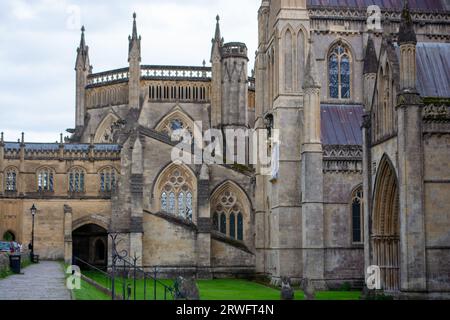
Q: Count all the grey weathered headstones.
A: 3